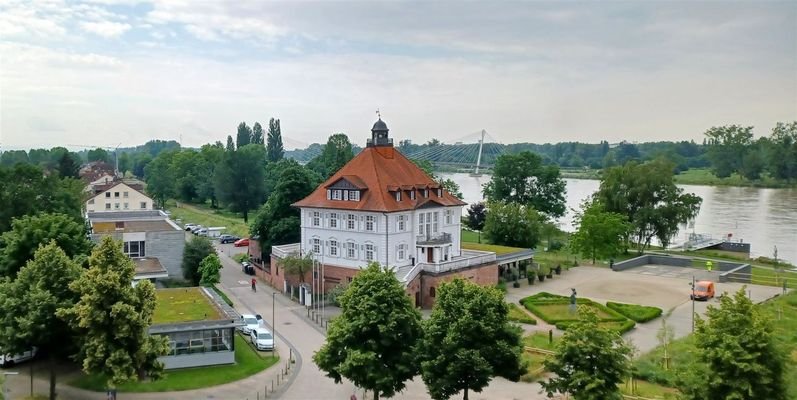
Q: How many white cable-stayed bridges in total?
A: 1